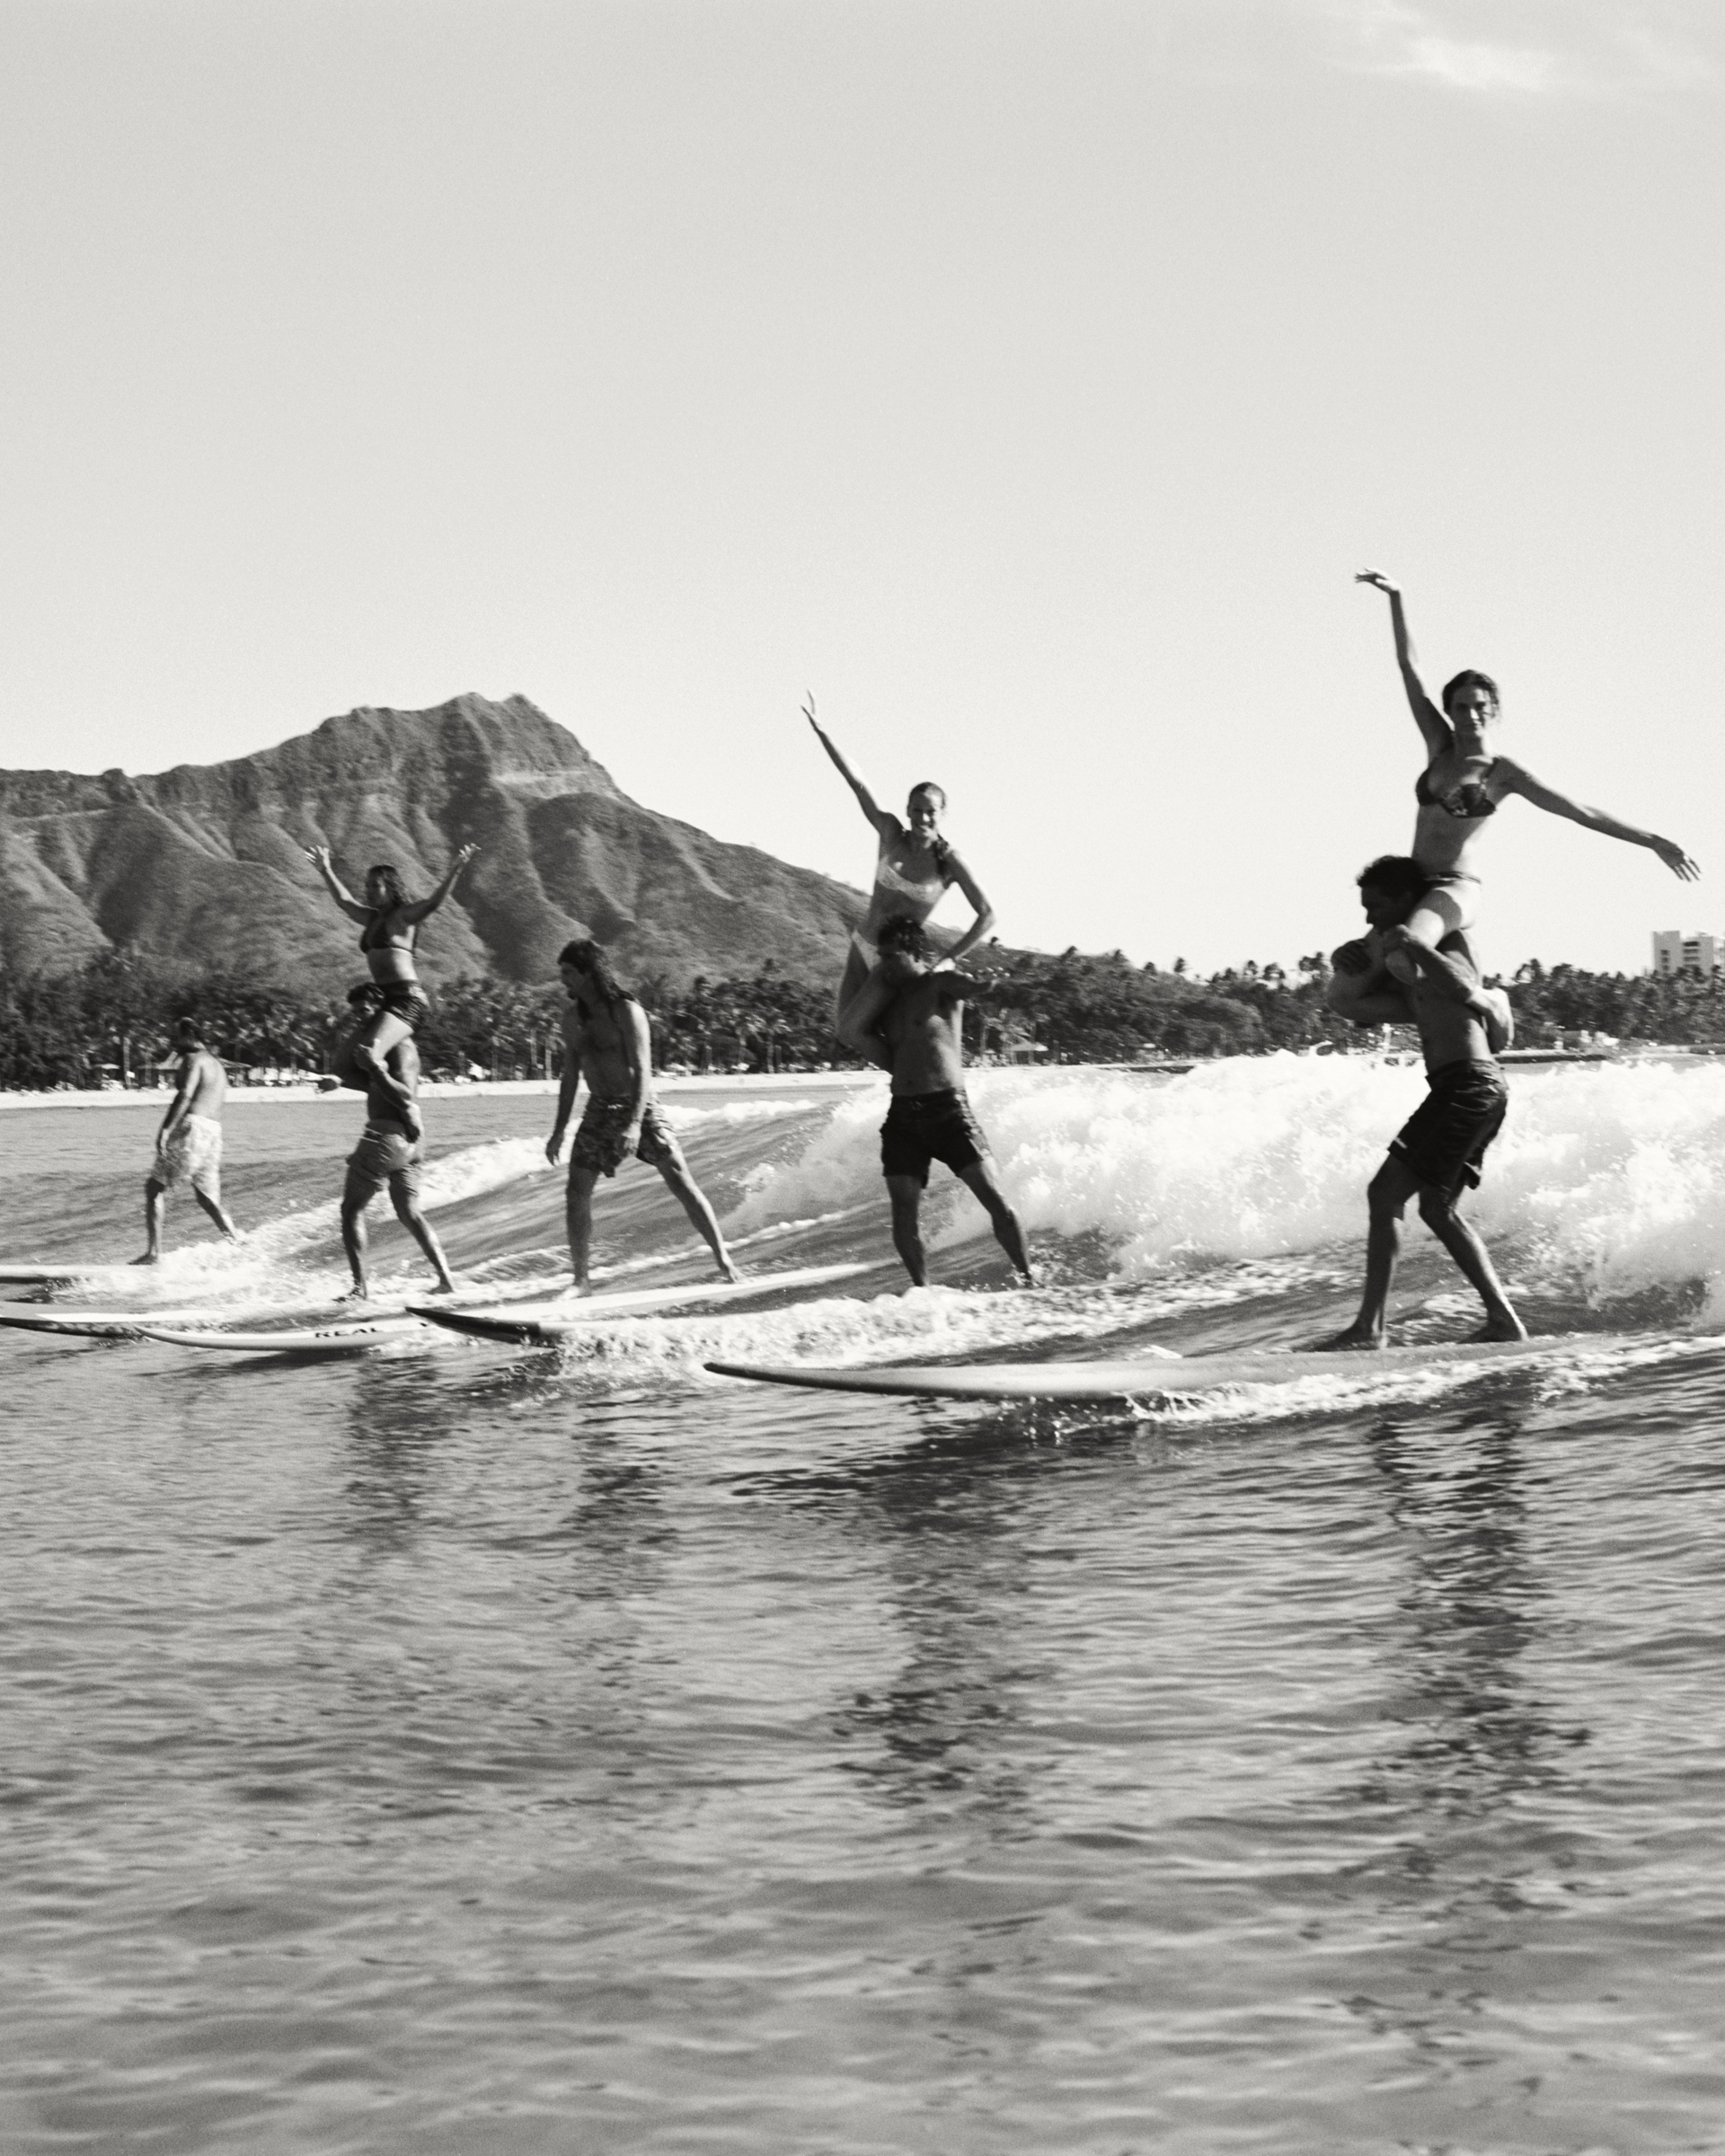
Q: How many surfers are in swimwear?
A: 8